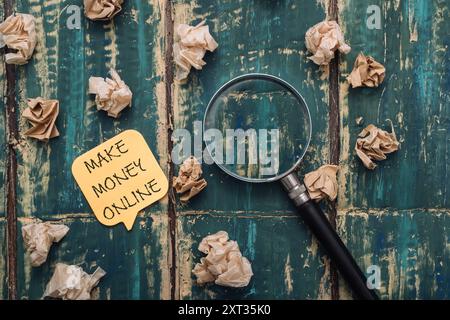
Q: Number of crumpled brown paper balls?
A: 13